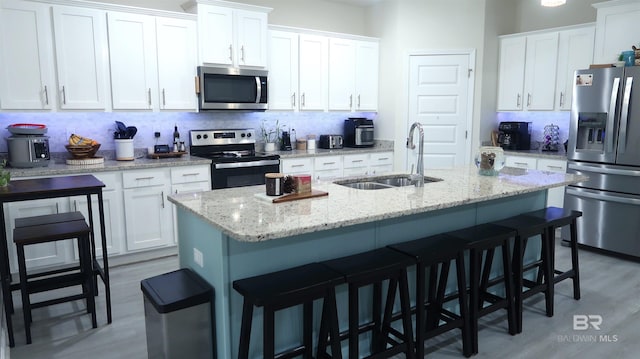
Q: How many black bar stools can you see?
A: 8